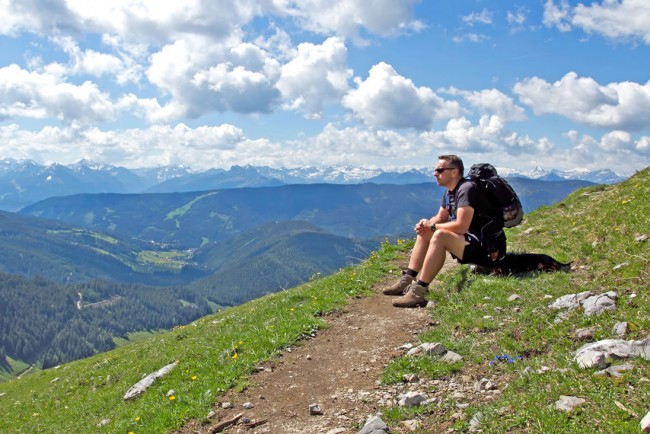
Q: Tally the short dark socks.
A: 2